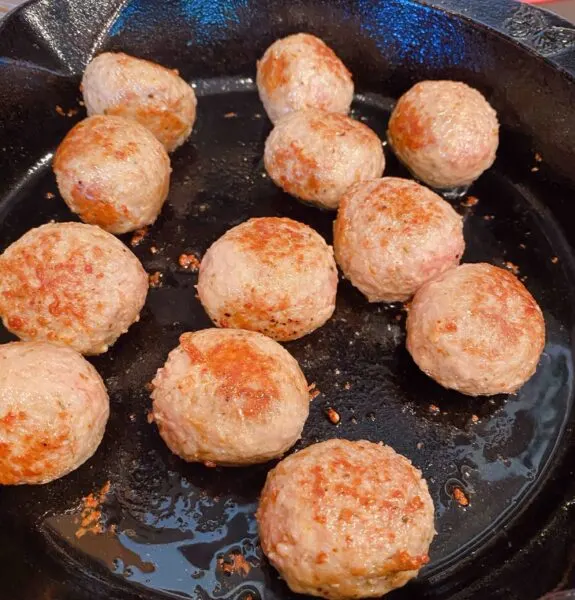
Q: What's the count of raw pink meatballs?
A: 0